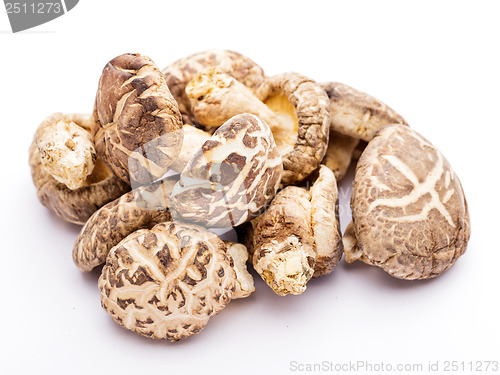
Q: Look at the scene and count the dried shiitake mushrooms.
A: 10